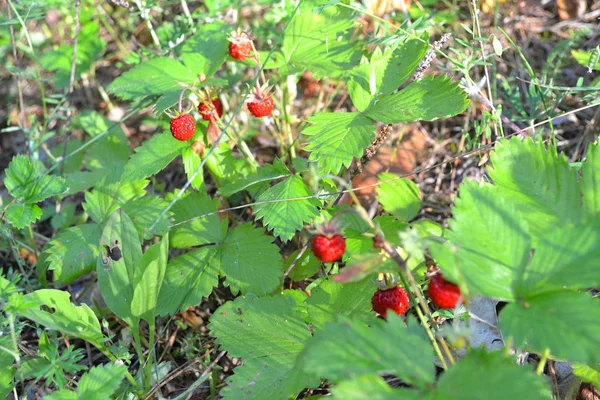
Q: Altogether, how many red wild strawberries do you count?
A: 7